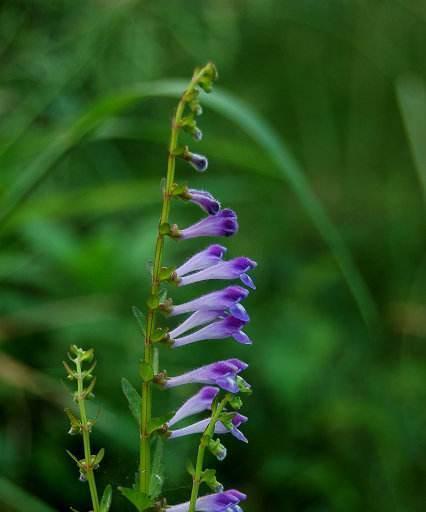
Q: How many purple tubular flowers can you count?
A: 11